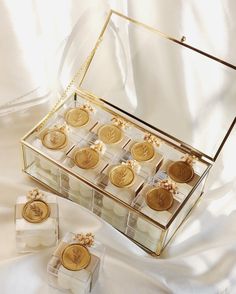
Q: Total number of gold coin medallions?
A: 10